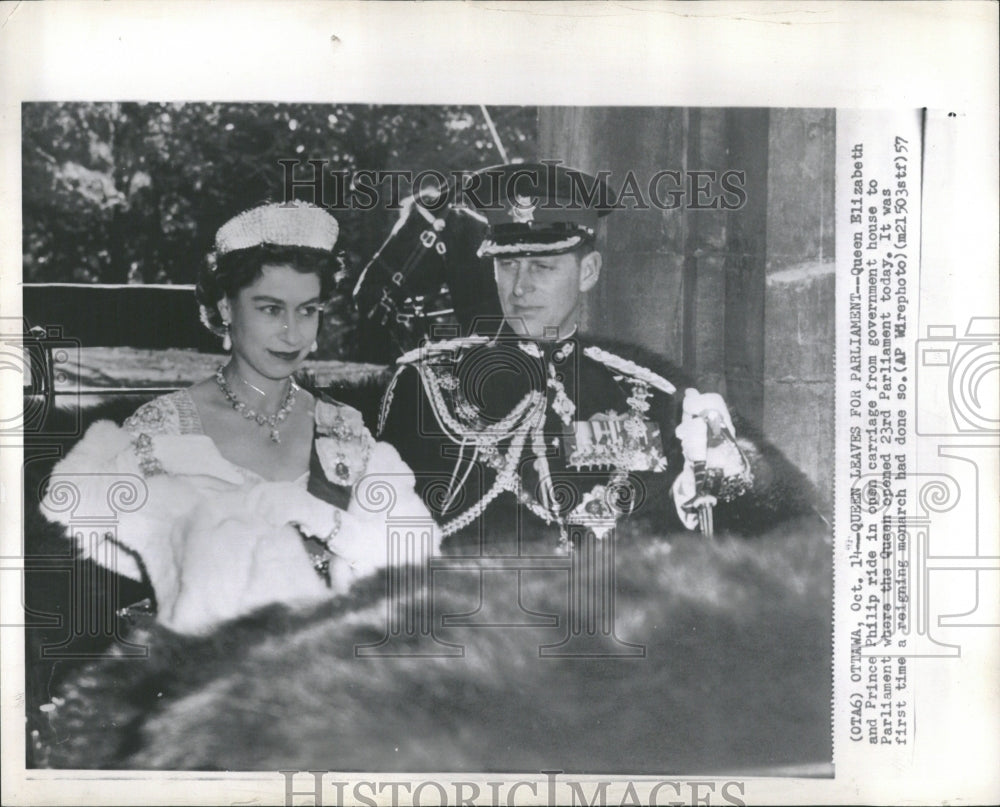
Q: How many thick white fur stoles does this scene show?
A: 1